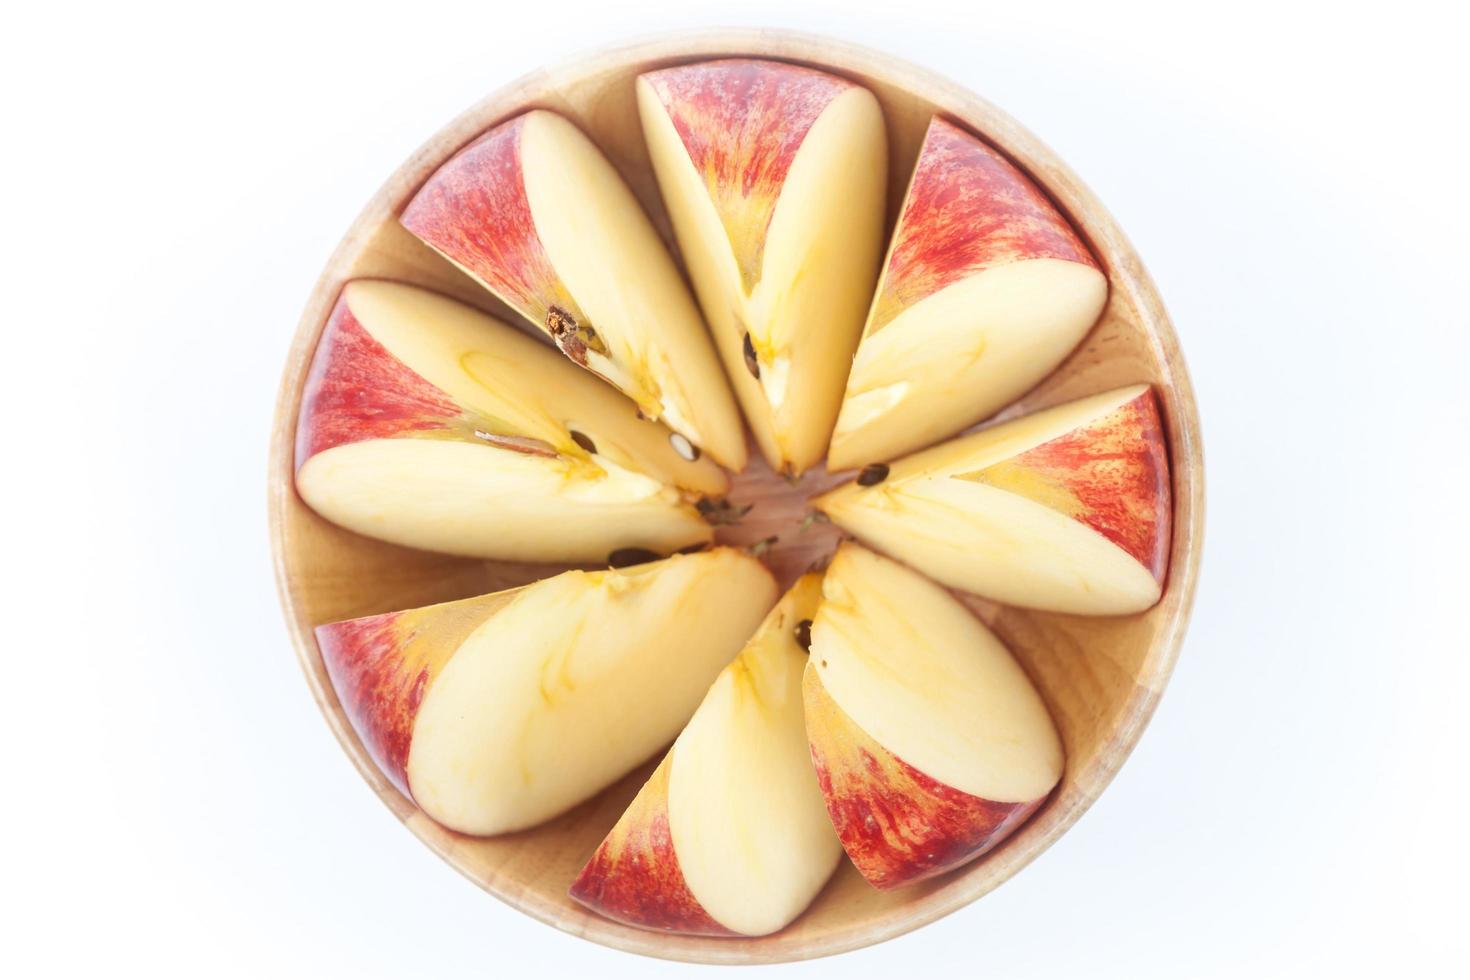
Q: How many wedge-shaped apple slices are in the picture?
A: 8